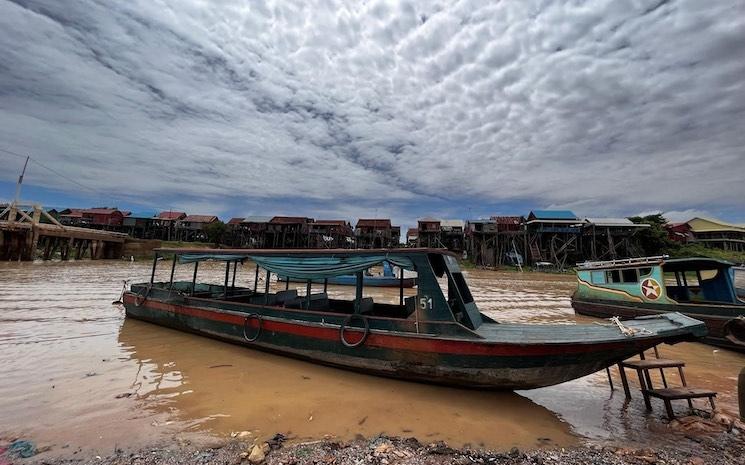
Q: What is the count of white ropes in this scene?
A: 1